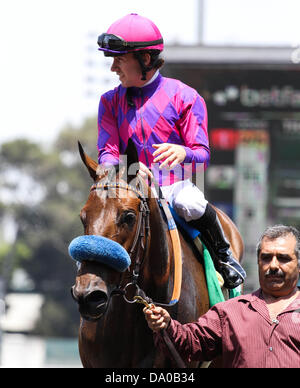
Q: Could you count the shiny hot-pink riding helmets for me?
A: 1